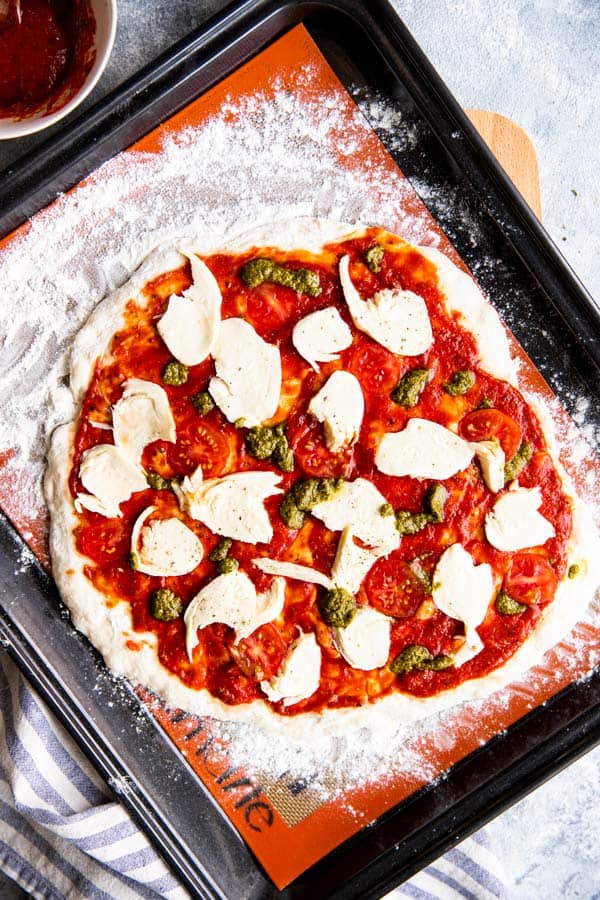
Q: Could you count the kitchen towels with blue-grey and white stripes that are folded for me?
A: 1